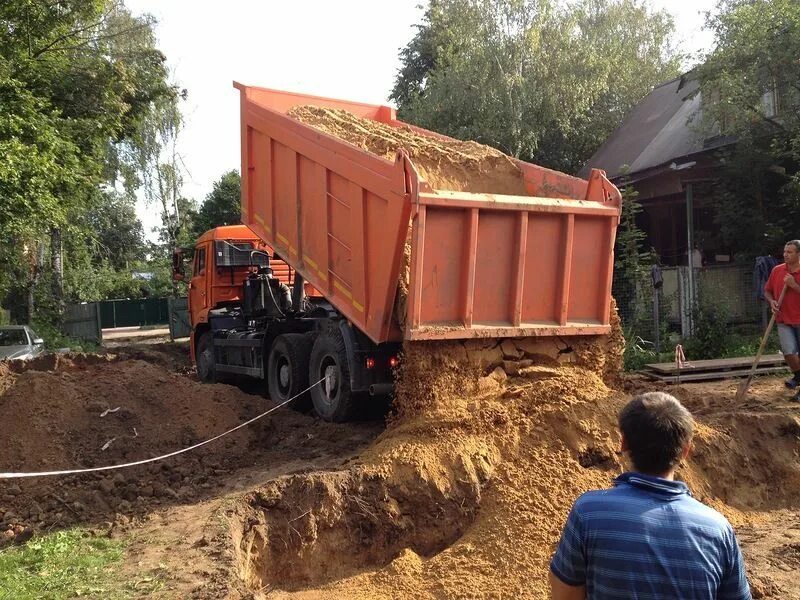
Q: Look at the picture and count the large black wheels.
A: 3